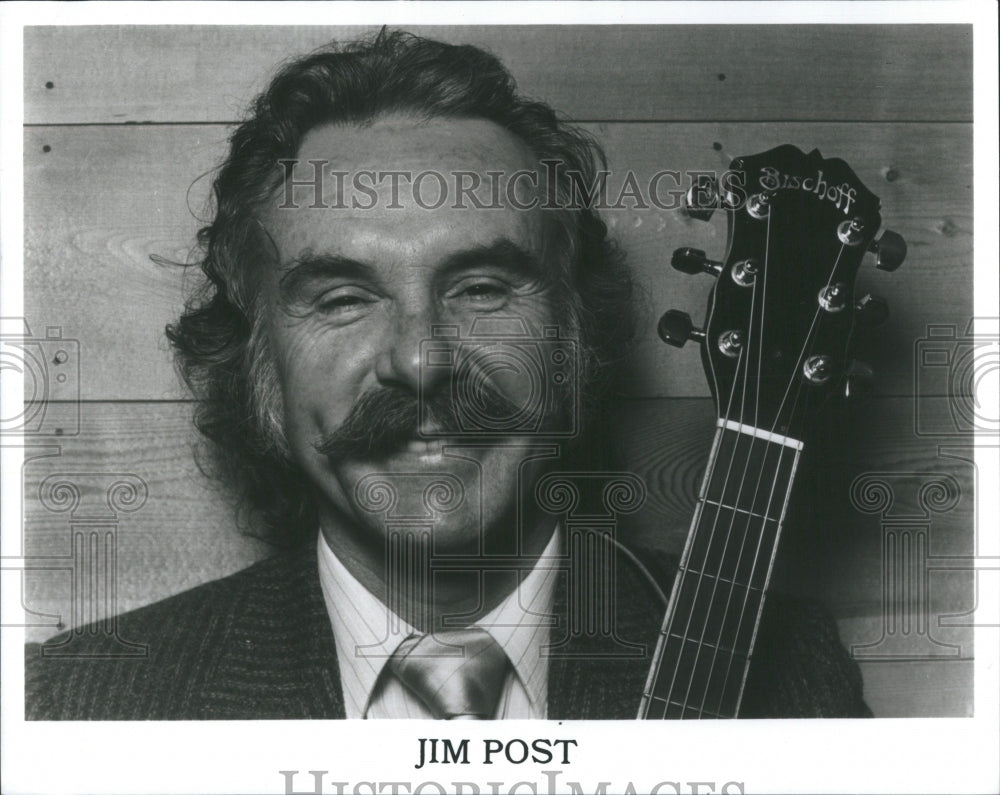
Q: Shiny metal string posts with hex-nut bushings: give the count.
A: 6